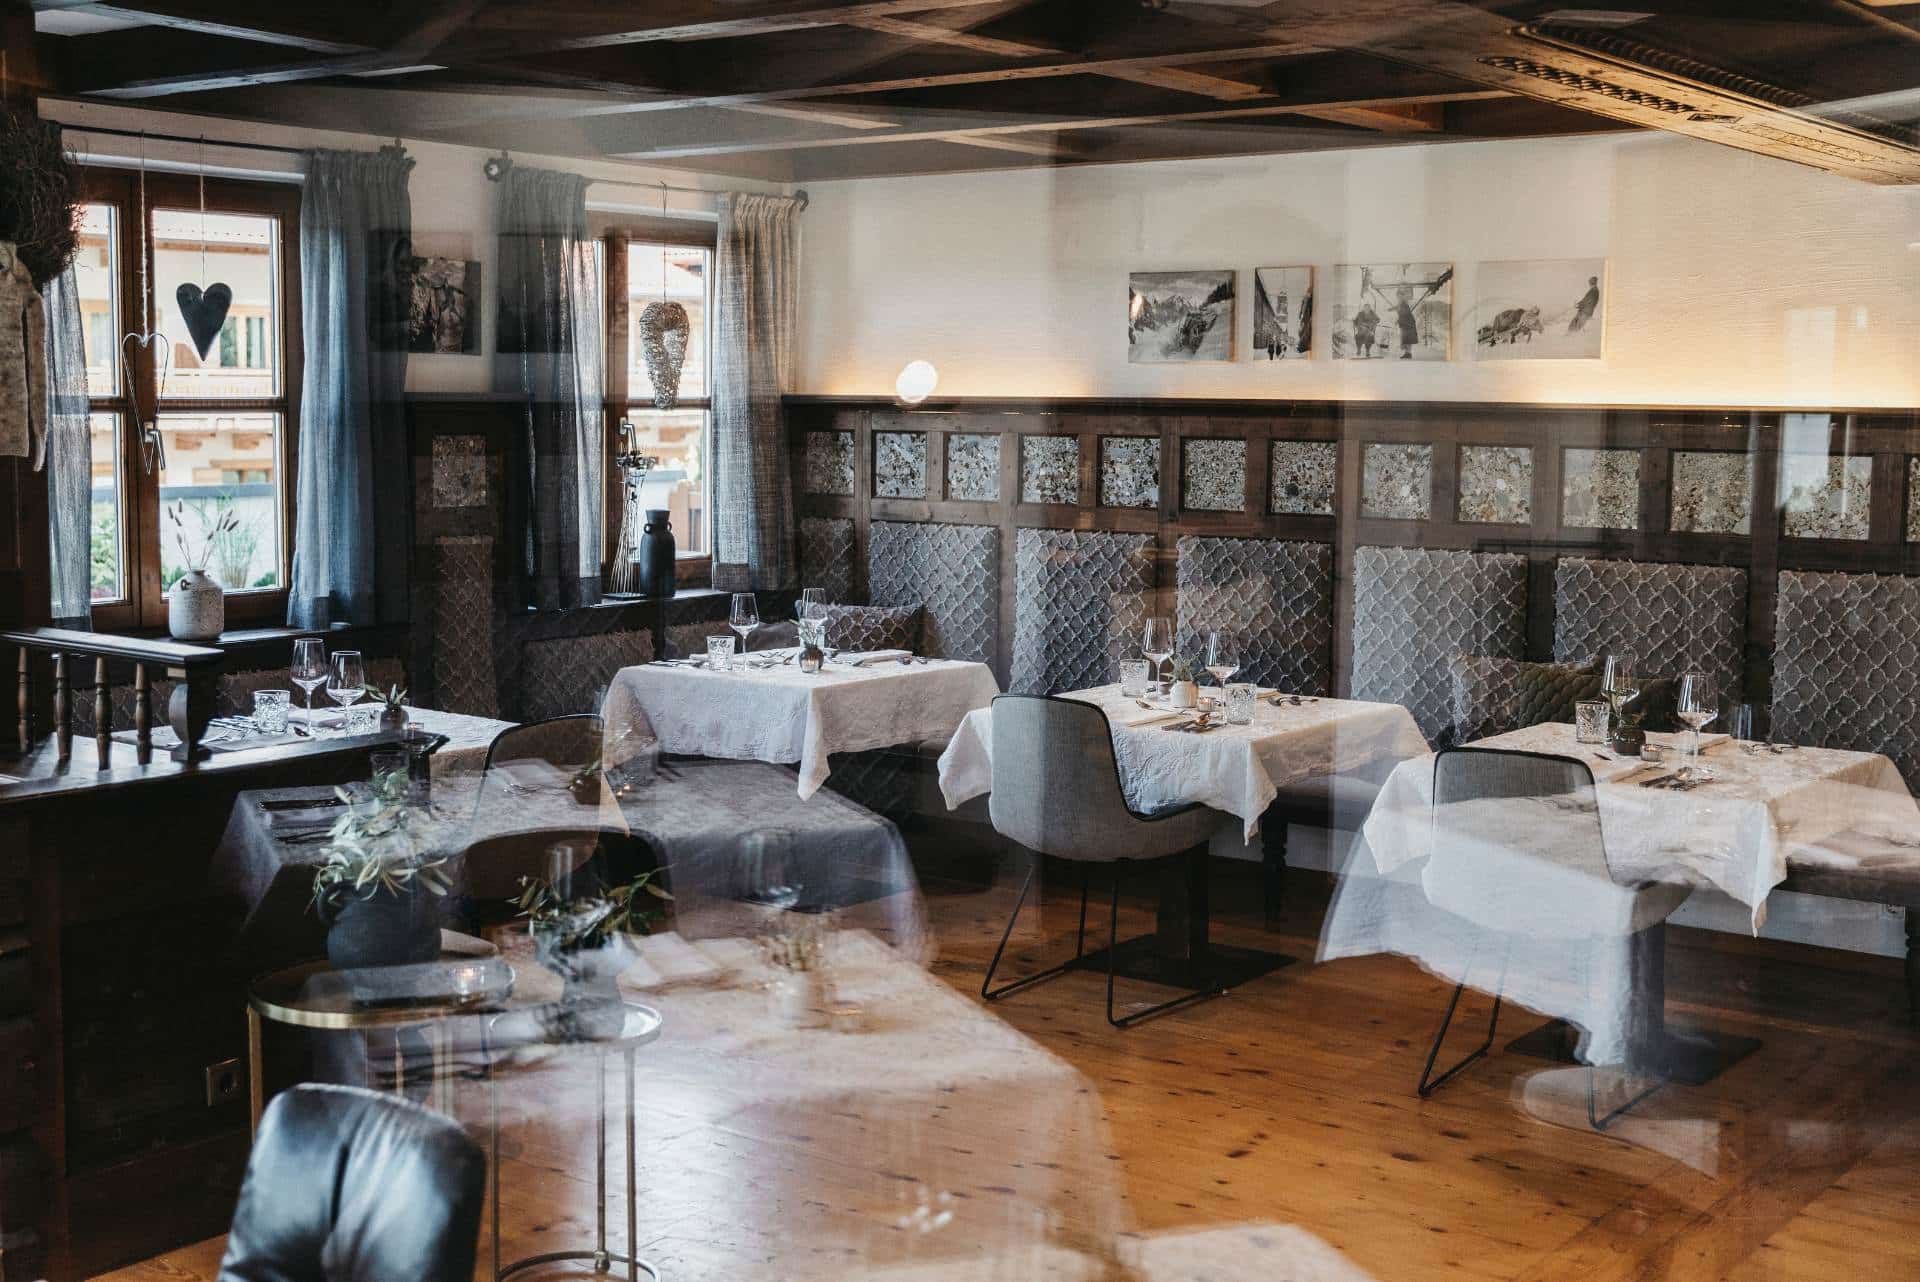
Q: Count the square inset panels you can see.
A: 14